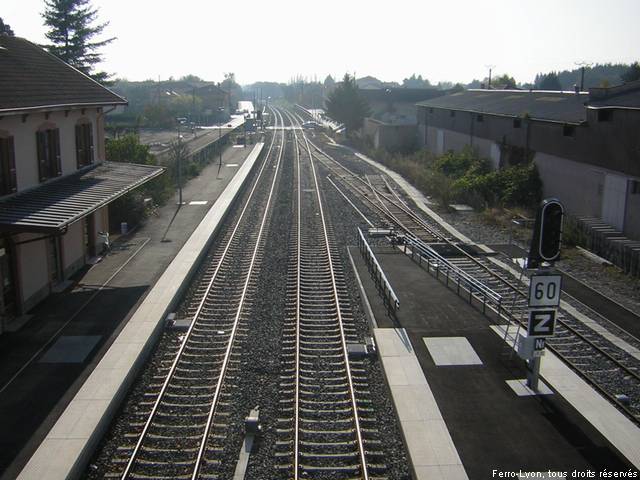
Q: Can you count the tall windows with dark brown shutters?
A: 3